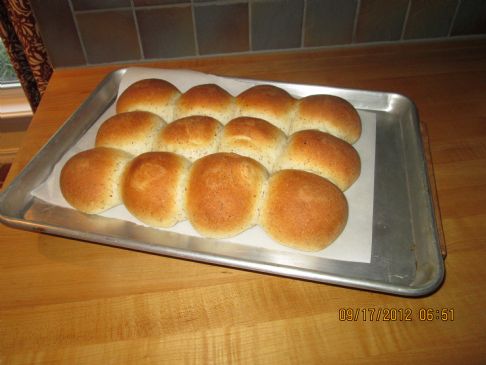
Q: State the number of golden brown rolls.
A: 12